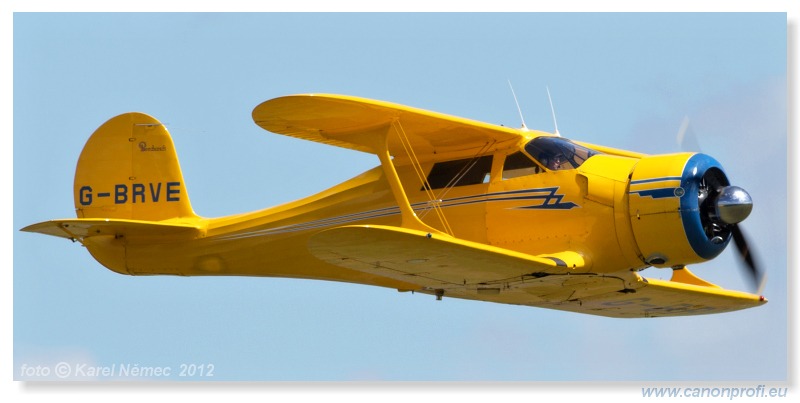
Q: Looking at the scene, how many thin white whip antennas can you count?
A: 2